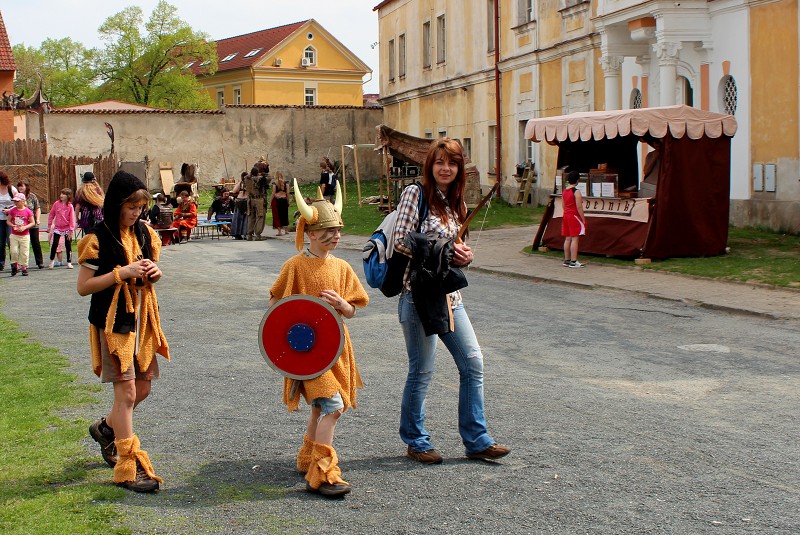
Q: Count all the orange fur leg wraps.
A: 3